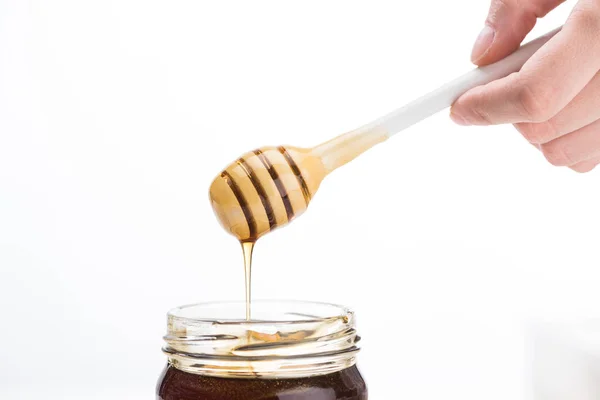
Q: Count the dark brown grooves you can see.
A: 4